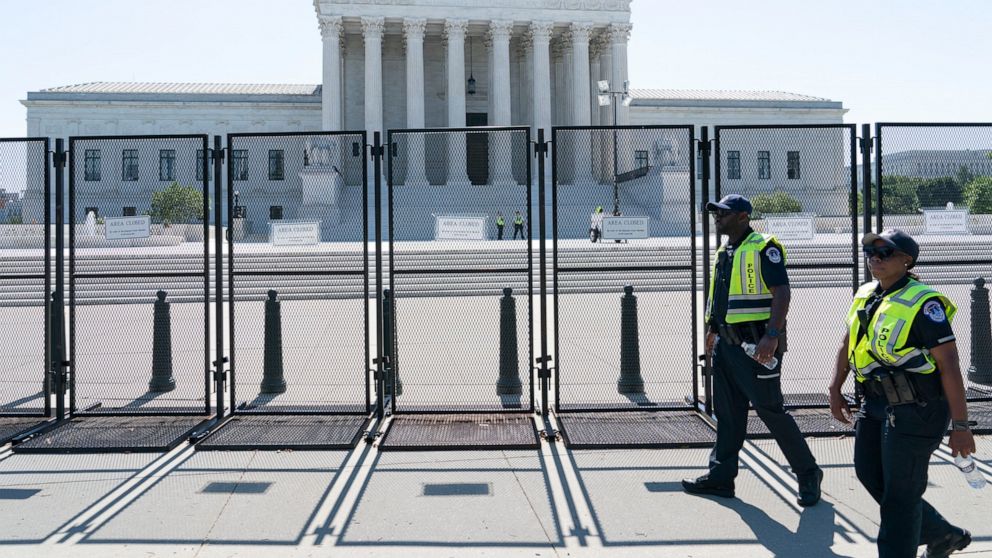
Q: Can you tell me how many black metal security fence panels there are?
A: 7